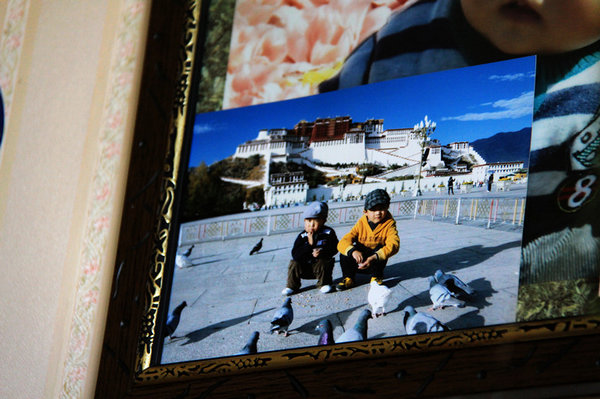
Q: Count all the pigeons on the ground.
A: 12